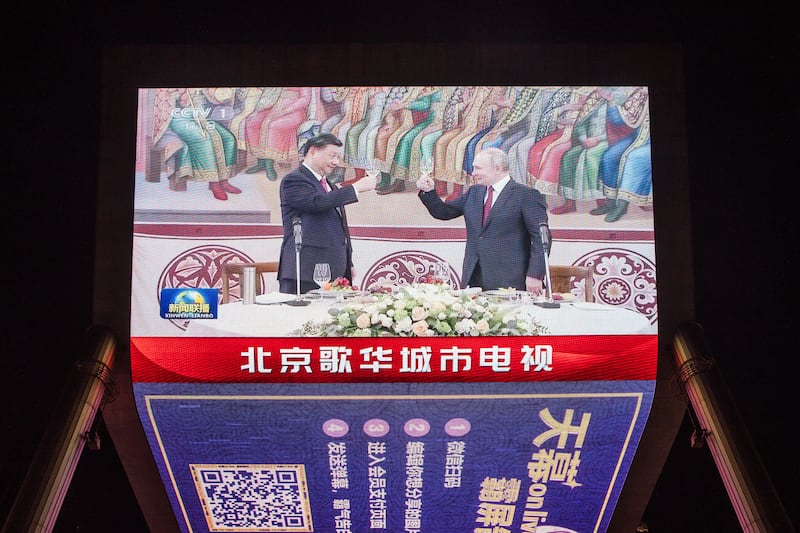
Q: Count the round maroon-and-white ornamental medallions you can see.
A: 3